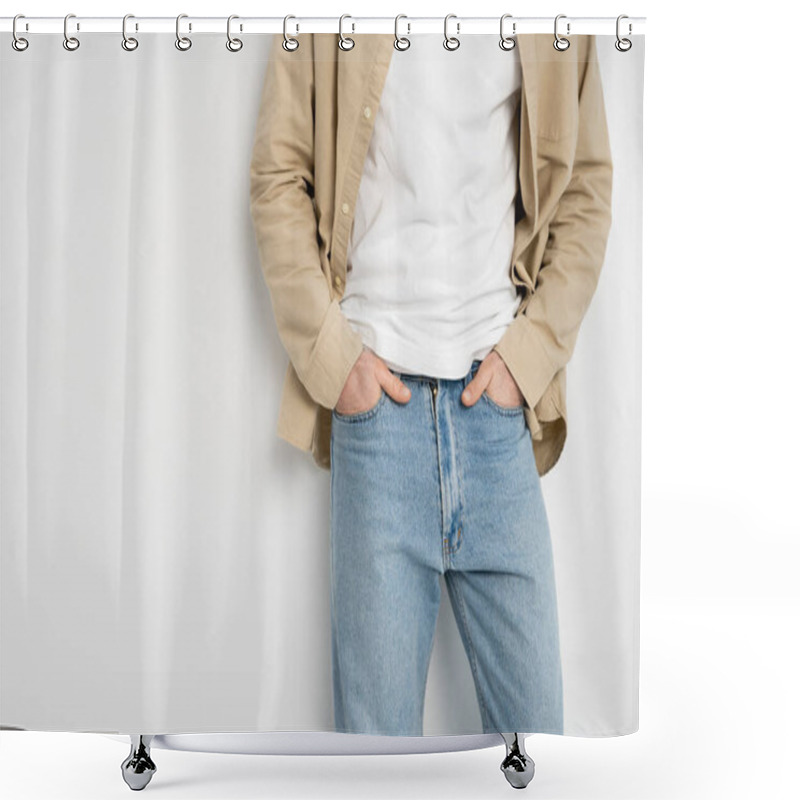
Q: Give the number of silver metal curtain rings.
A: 12